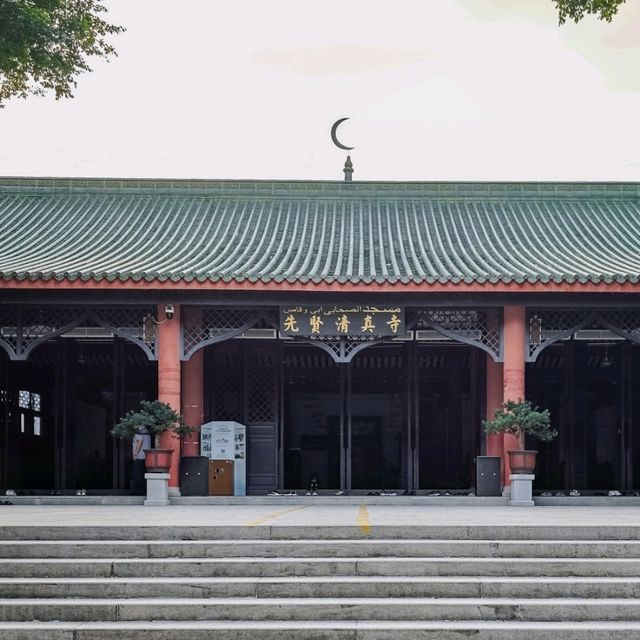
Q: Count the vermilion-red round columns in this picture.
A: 4